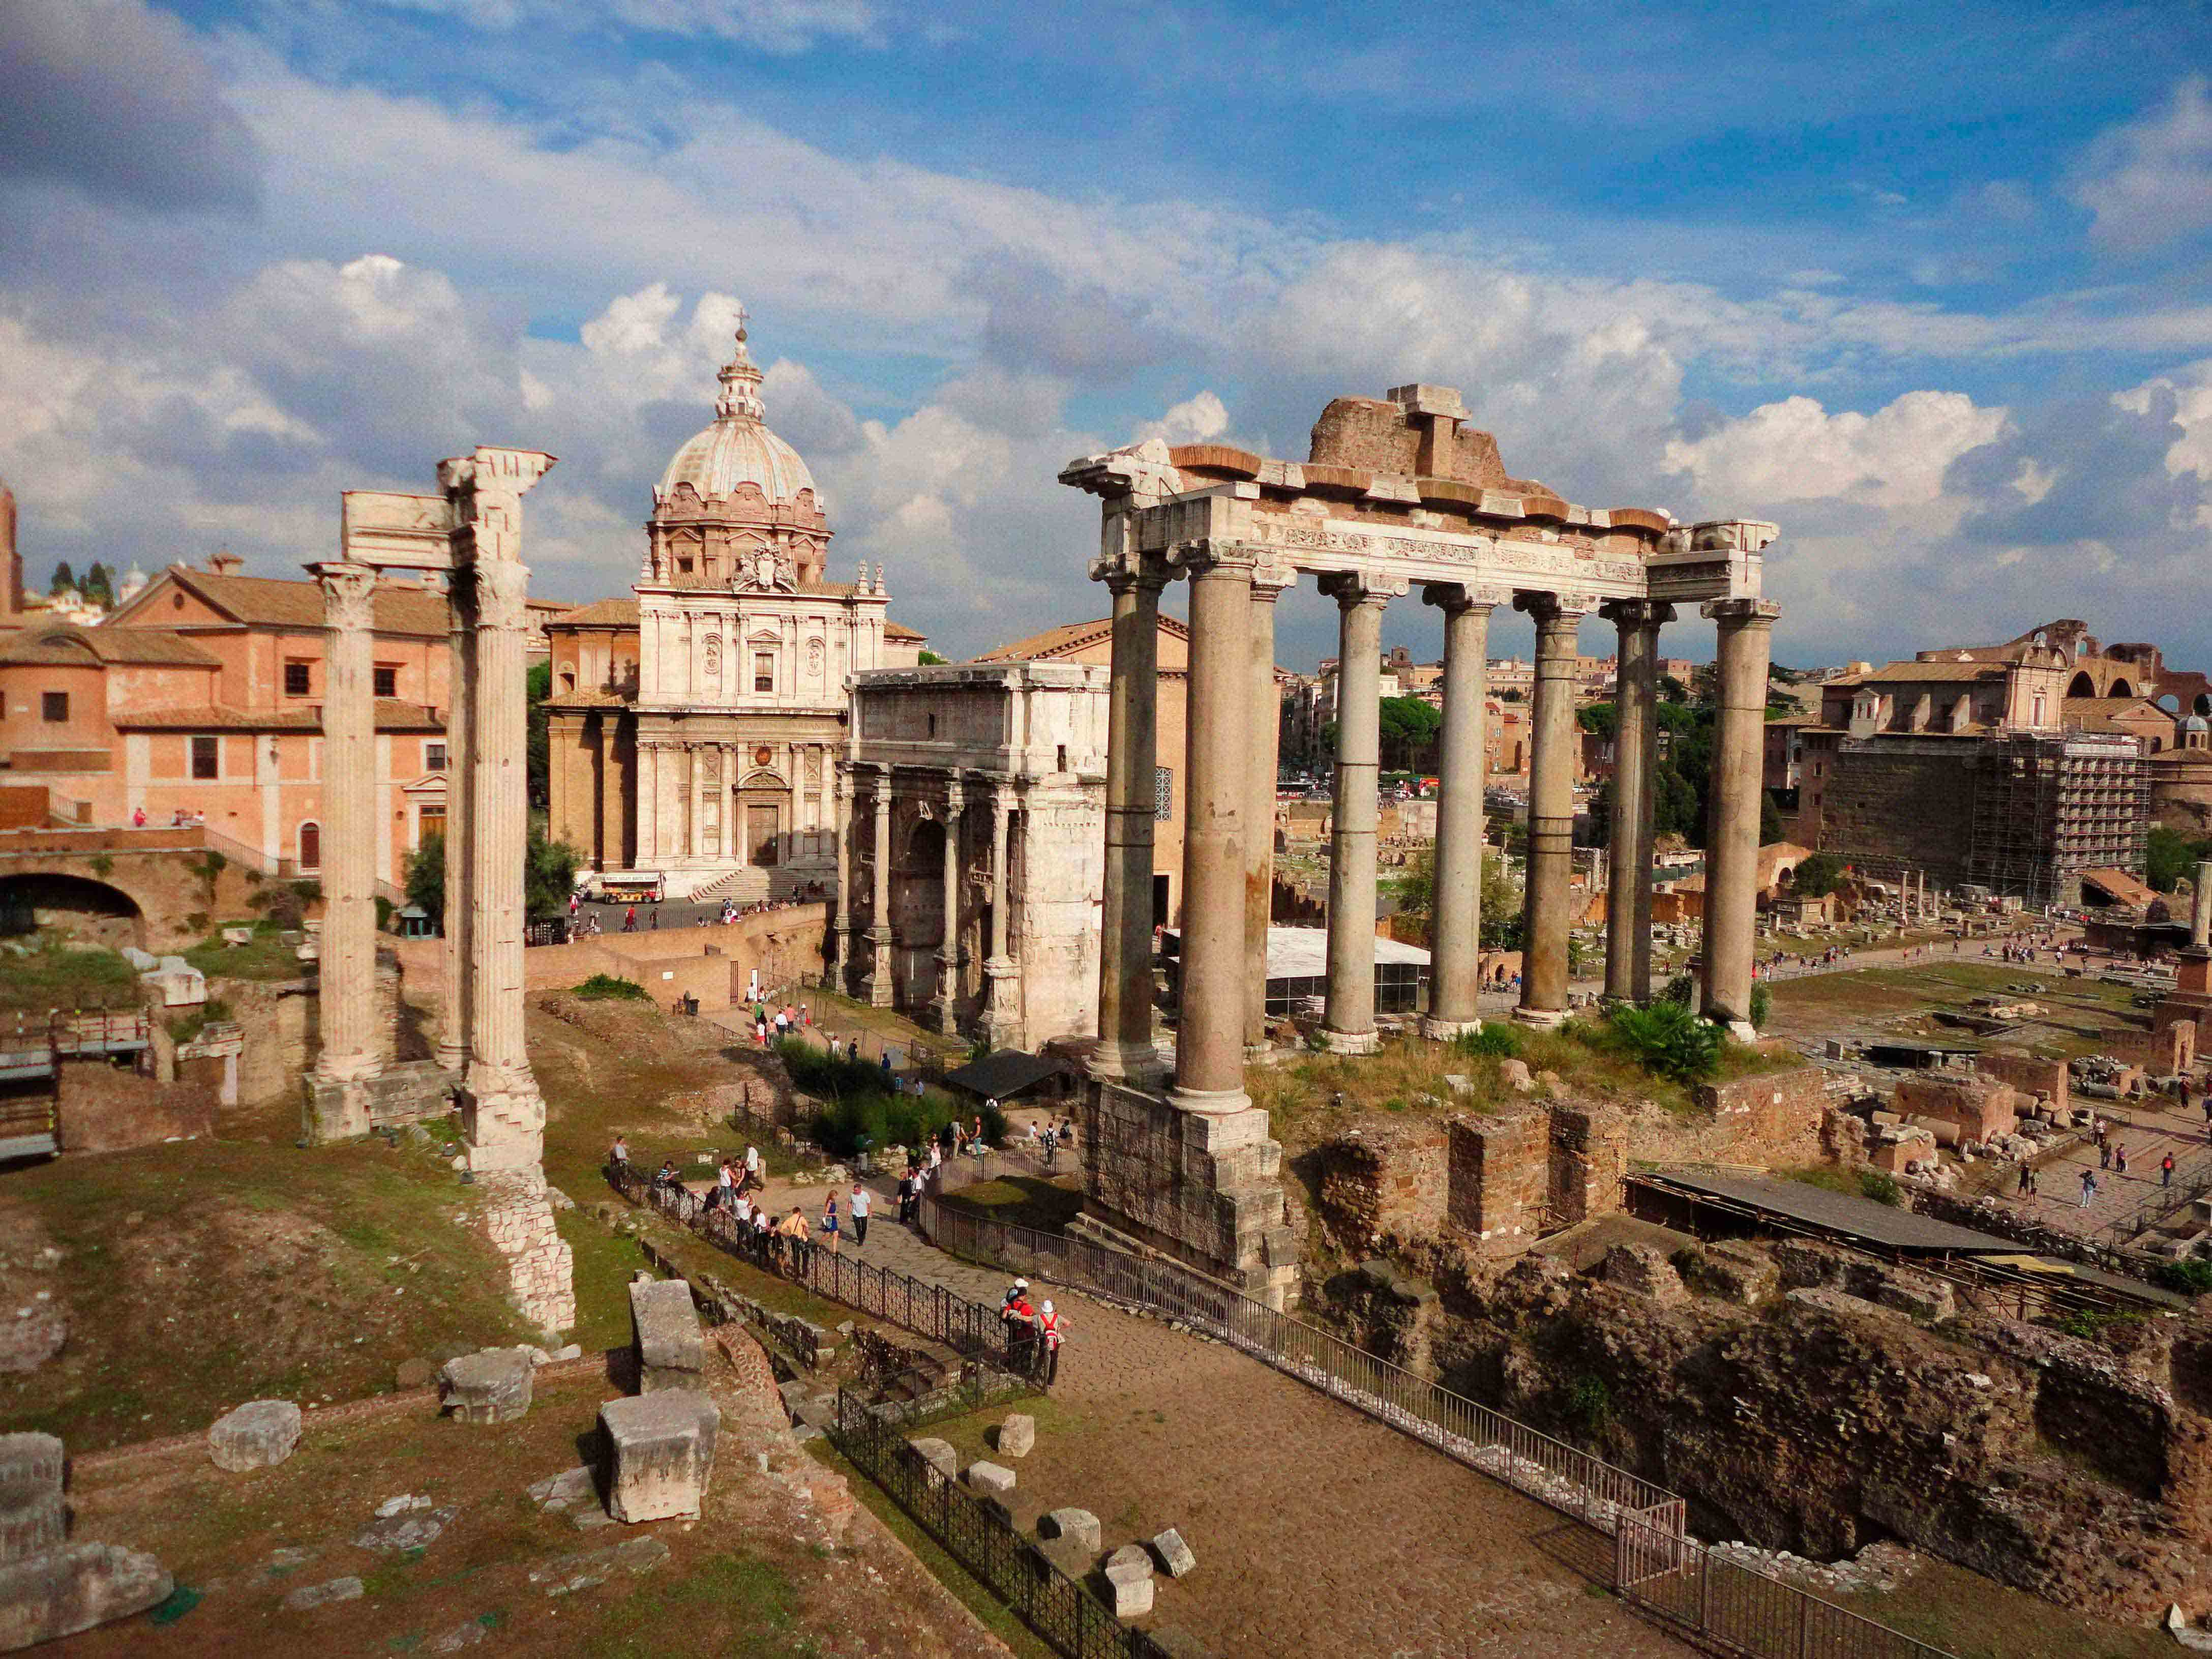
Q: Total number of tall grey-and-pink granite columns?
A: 8